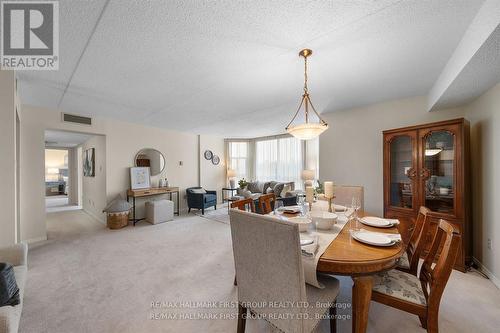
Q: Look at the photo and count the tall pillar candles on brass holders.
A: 2